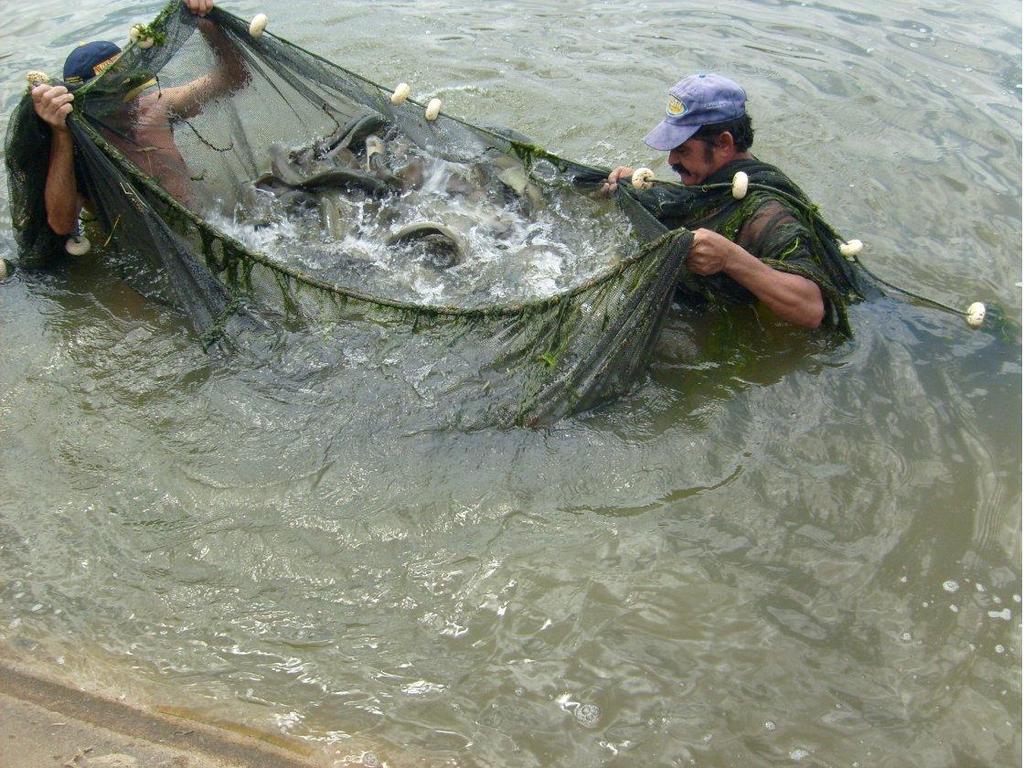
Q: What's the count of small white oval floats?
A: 11